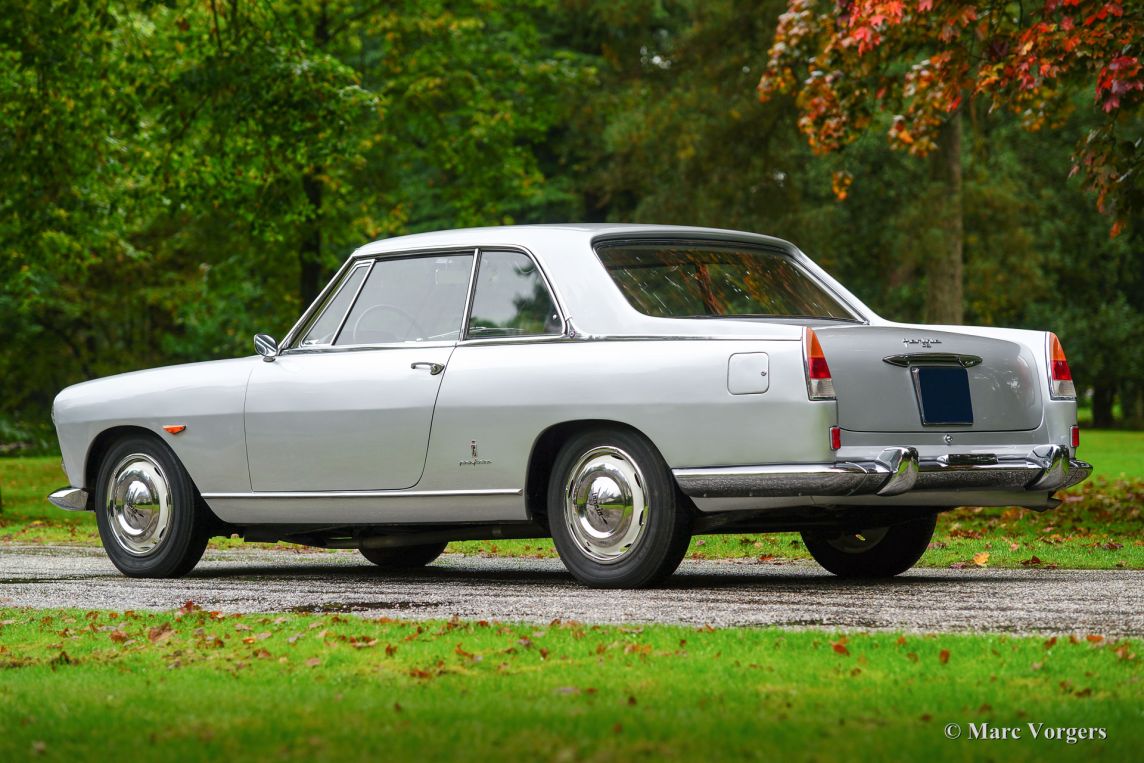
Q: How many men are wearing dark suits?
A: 0